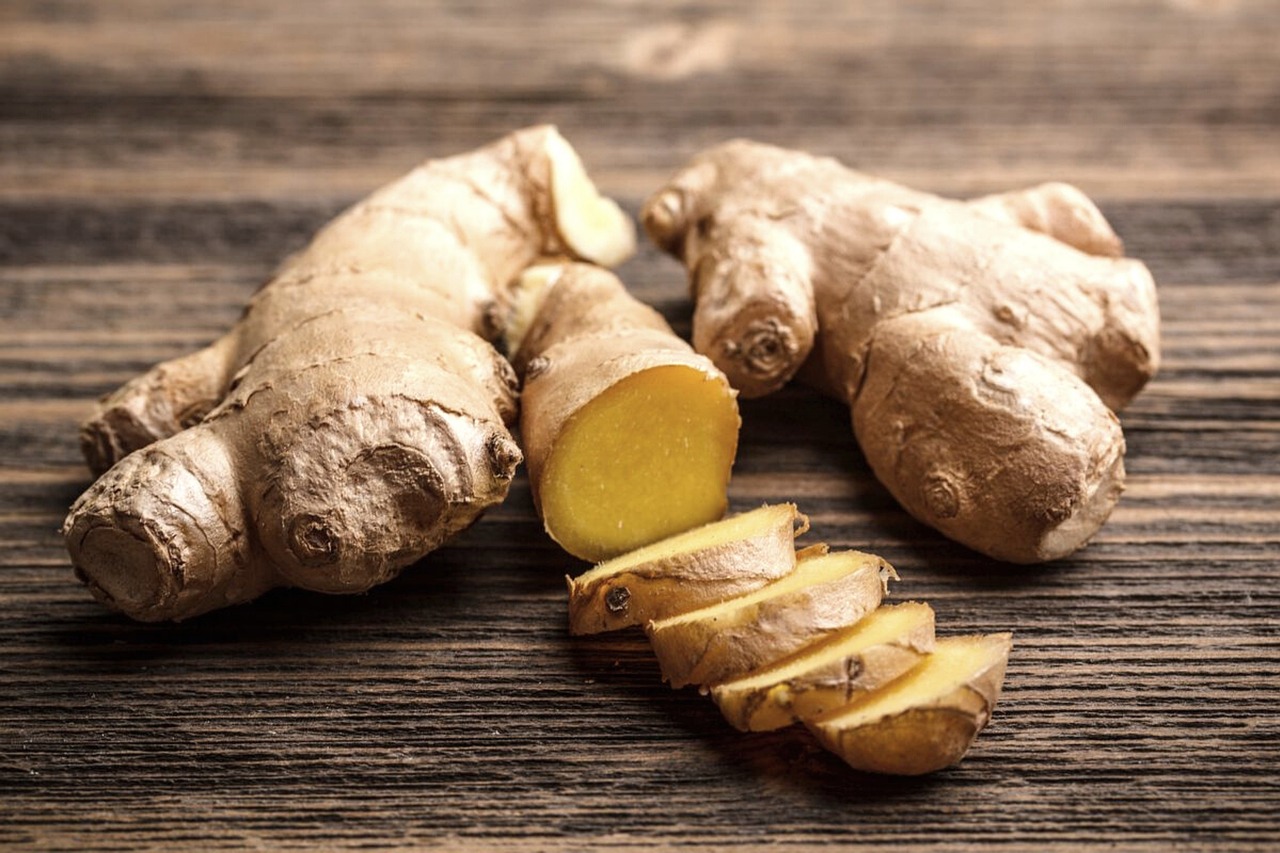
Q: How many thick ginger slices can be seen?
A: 4